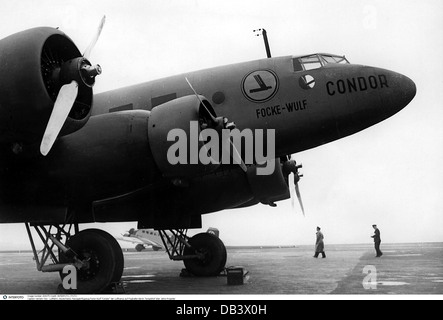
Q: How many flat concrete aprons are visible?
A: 1